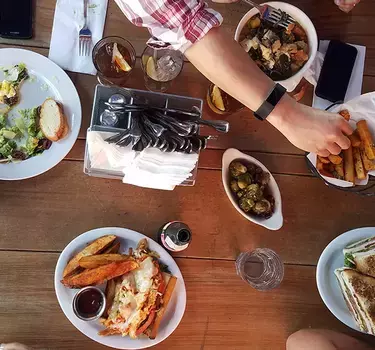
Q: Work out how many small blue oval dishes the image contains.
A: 0